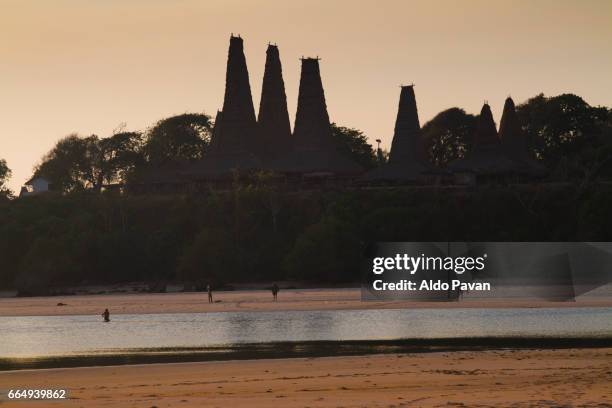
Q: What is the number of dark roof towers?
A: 6